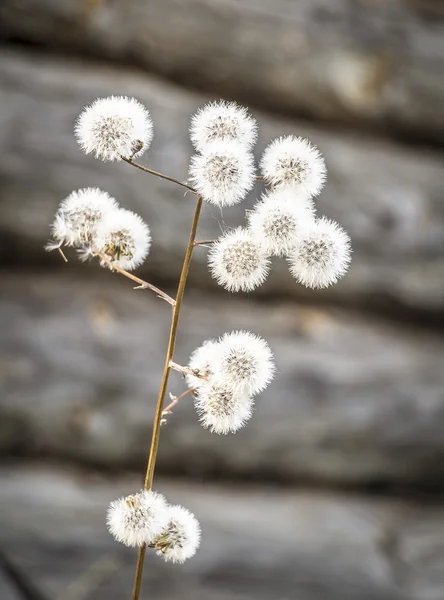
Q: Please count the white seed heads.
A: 14